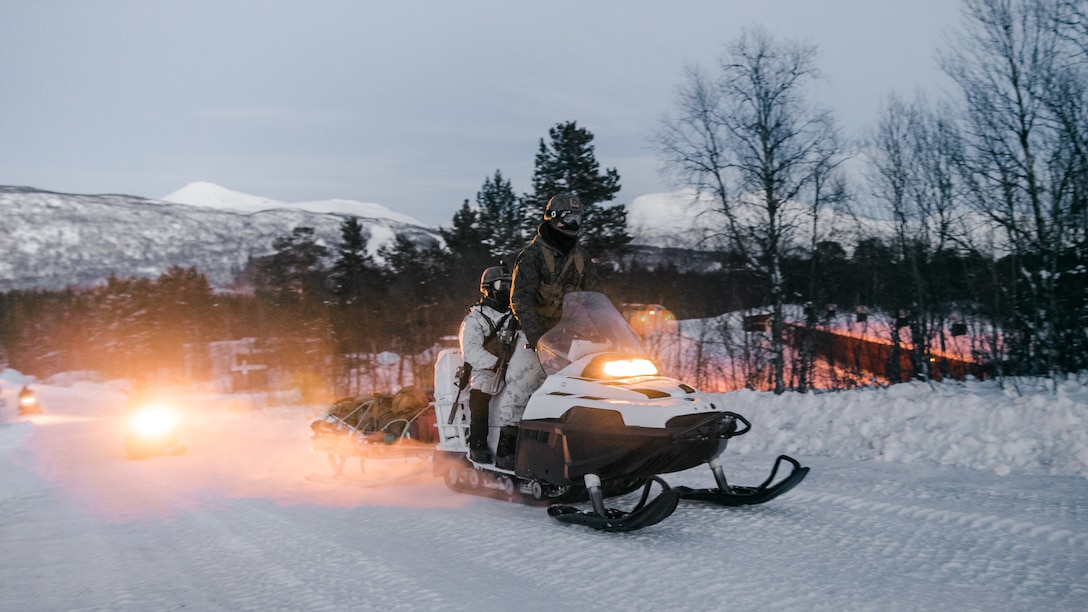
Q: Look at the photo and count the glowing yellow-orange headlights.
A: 3